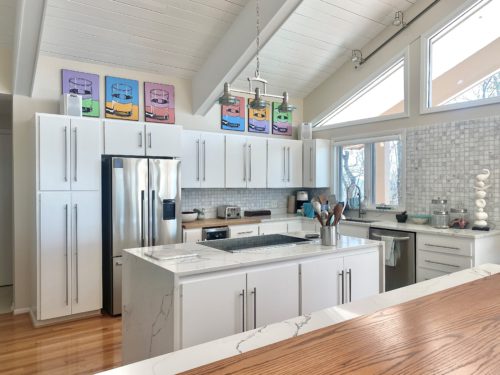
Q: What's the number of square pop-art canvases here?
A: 6